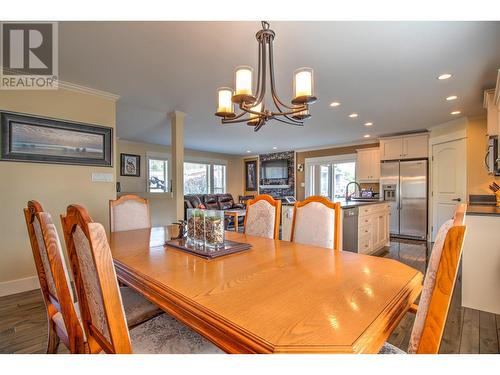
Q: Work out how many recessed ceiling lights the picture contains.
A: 9